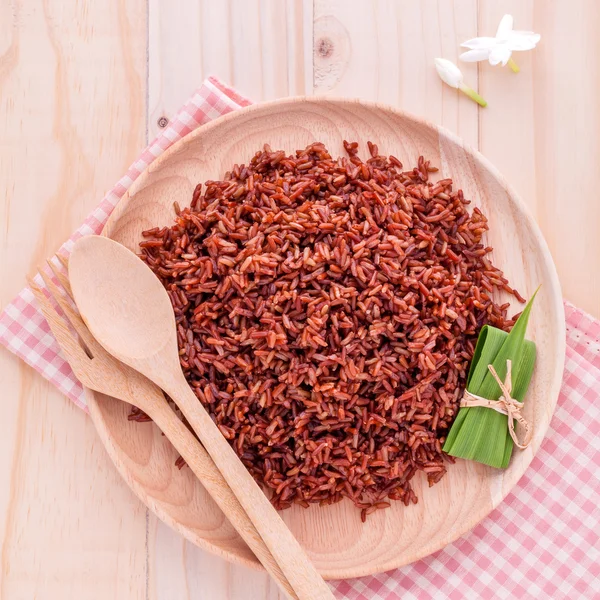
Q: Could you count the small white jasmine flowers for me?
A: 2